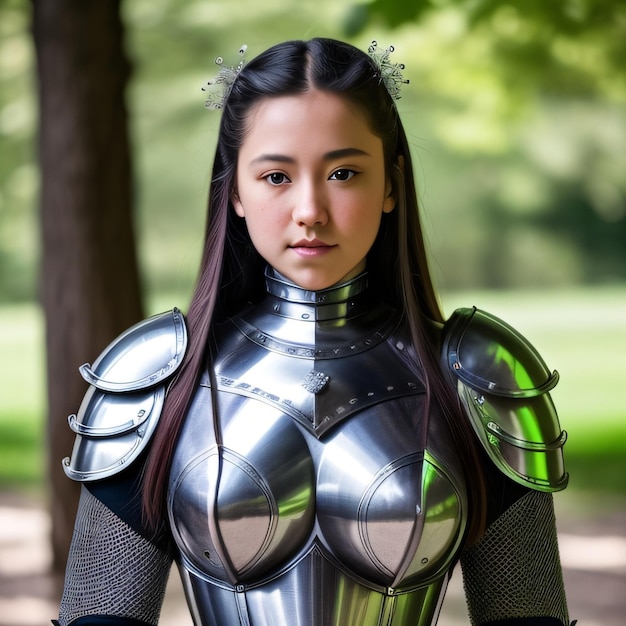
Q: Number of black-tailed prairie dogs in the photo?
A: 0